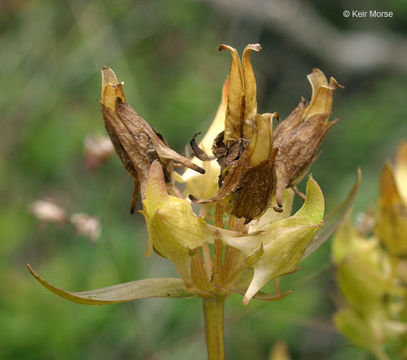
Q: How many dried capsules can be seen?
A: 4